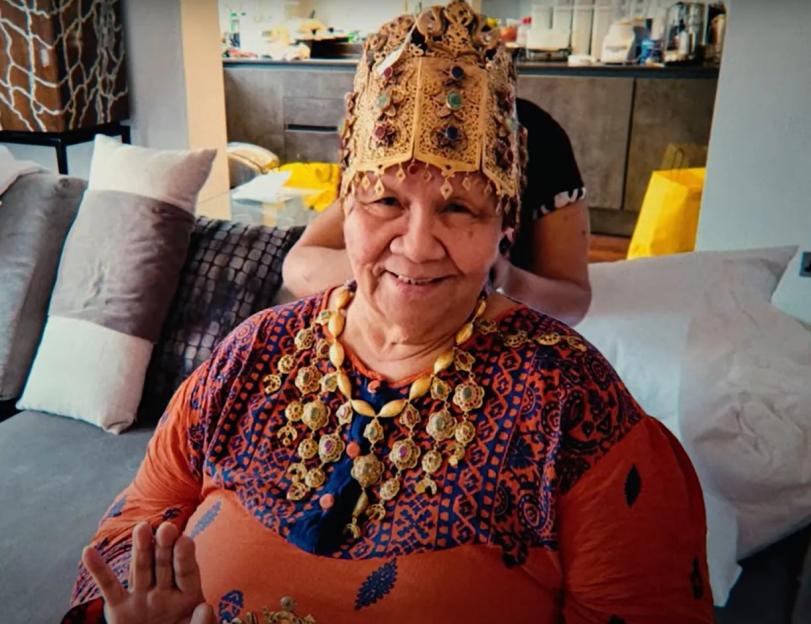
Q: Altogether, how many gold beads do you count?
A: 10